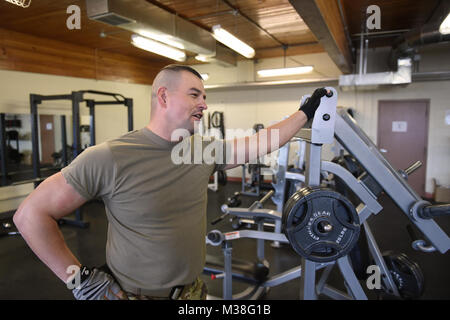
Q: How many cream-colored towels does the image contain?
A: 0